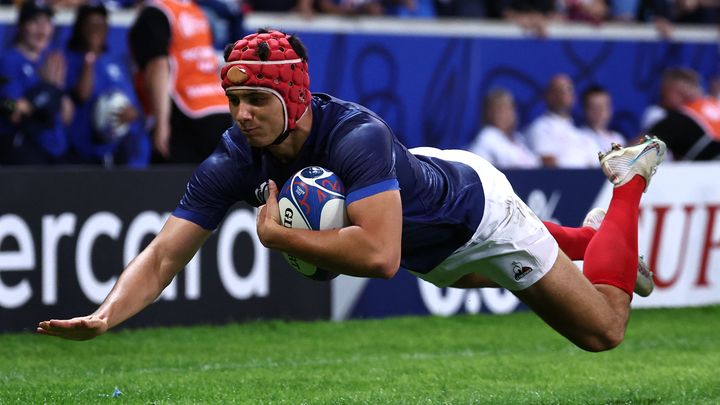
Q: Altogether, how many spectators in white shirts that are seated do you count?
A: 3